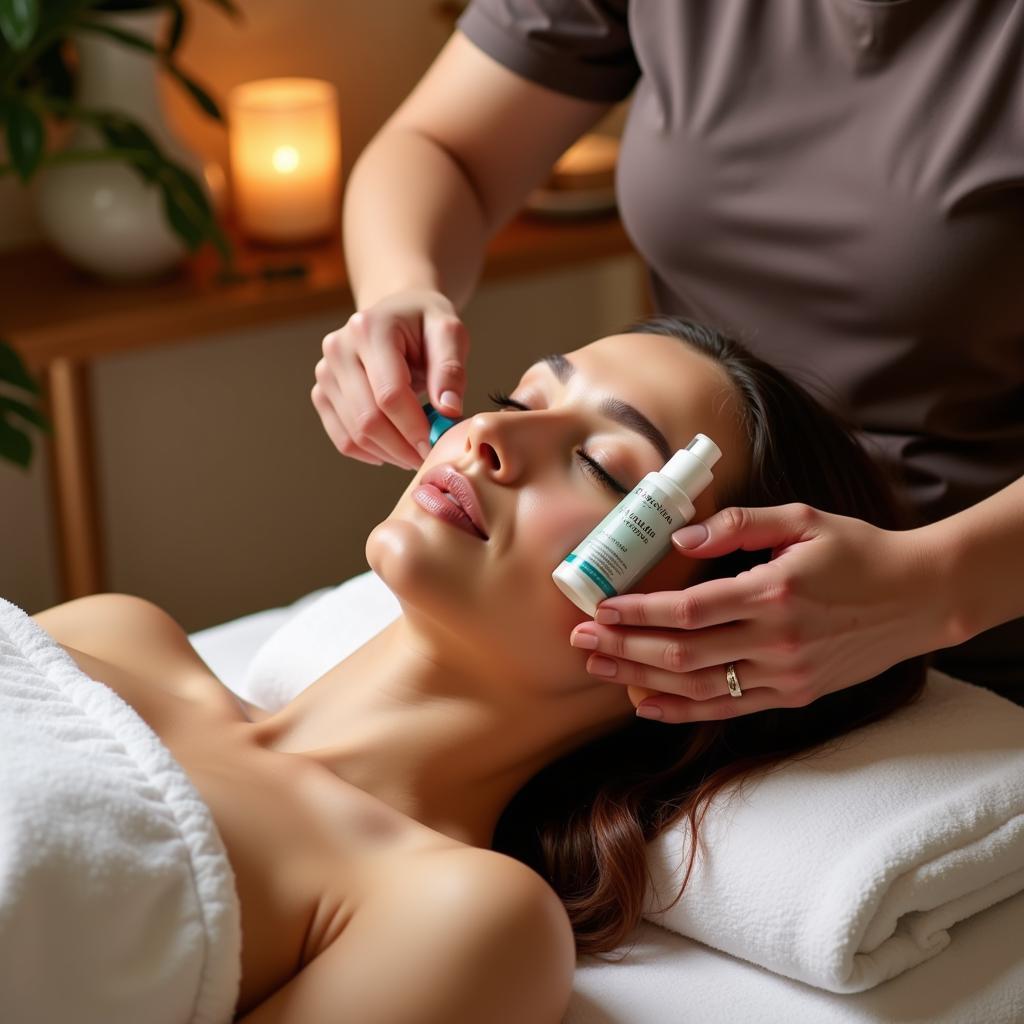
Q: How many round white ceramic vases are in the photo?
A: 1